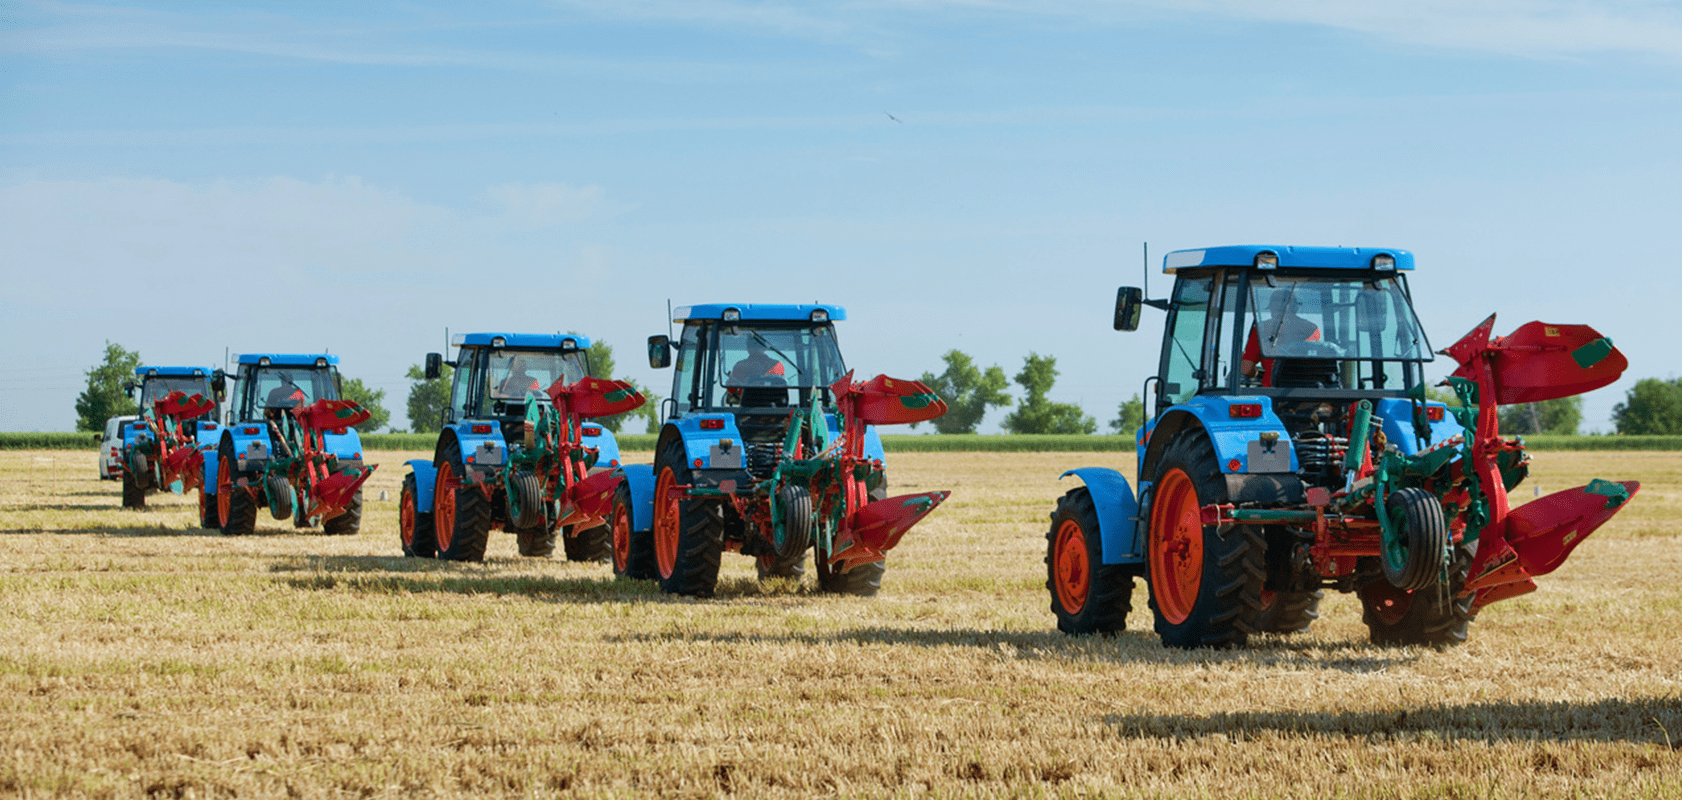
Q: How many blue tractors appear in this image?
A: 5